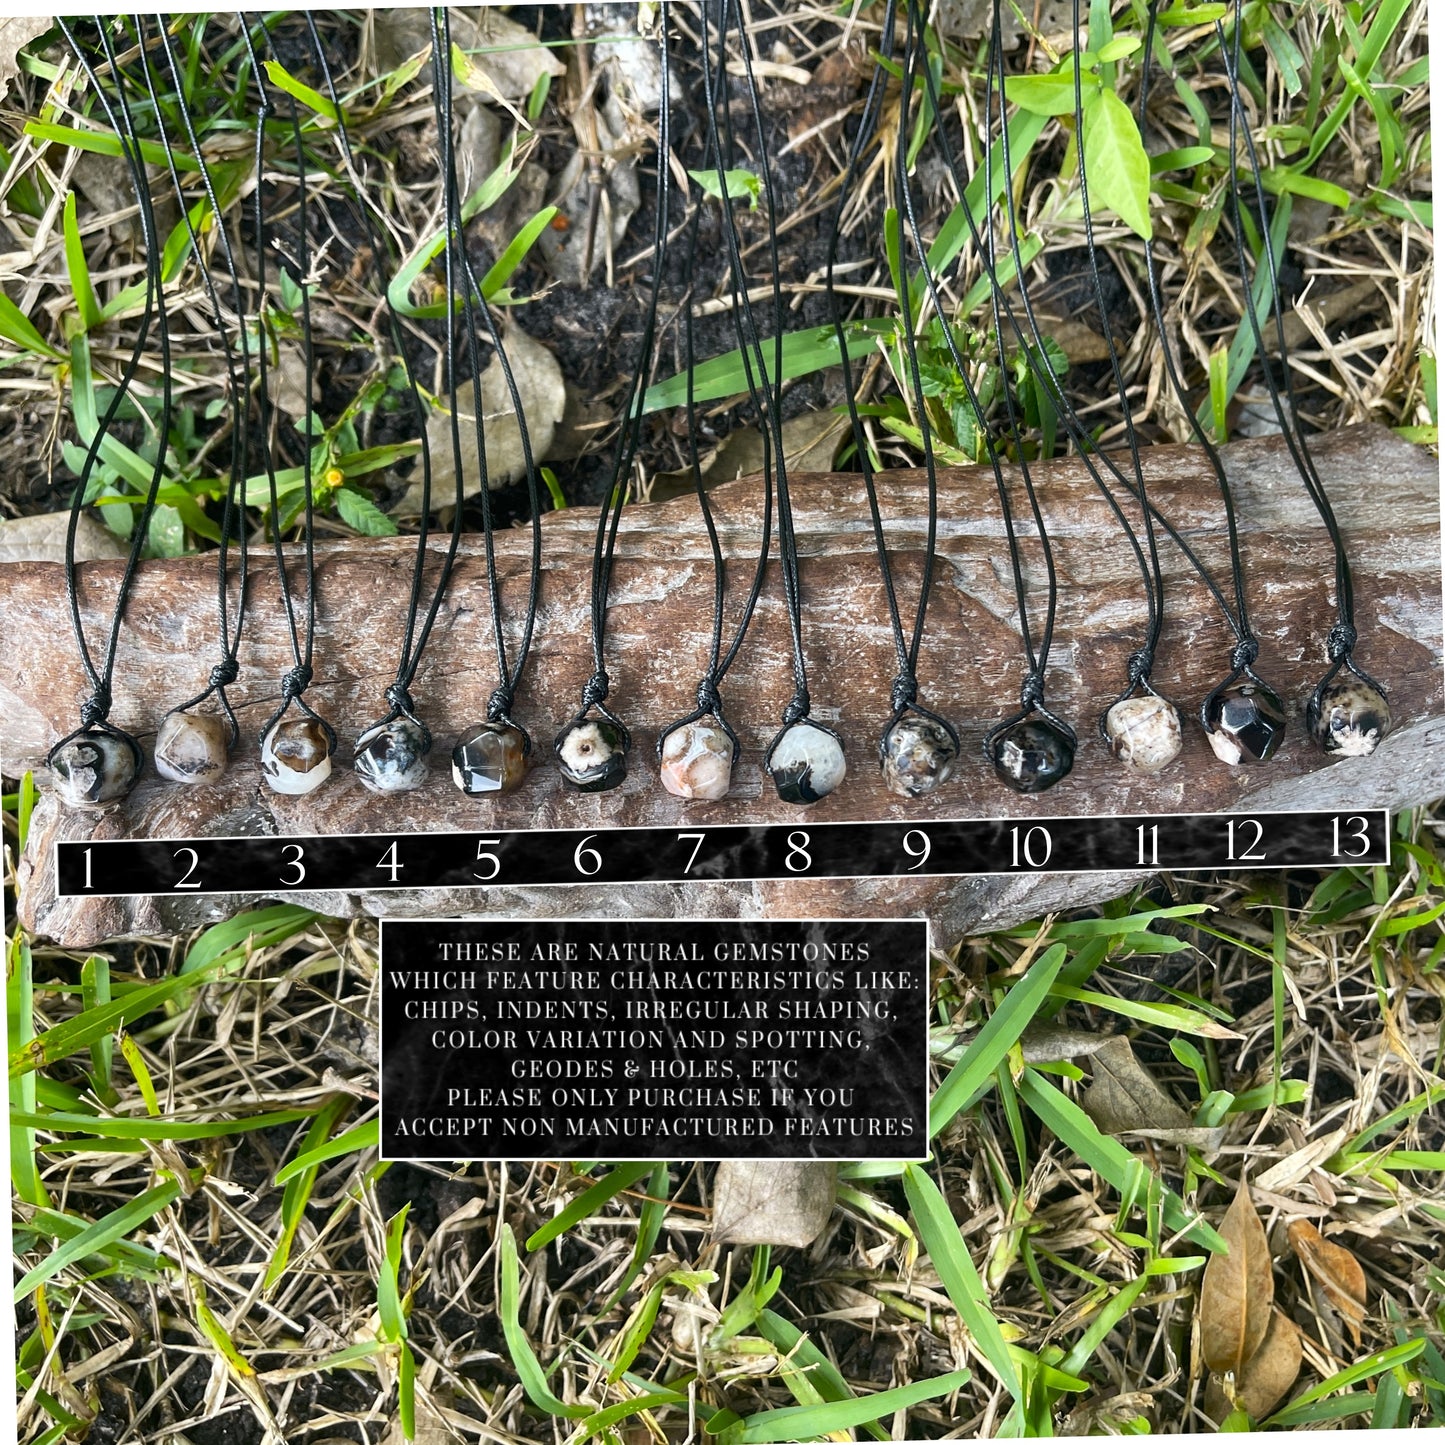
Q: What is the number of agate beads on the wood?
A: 13